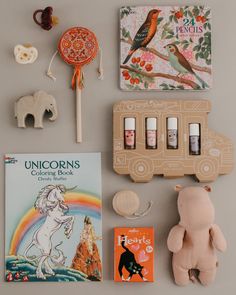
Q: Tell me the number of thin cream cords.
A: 3